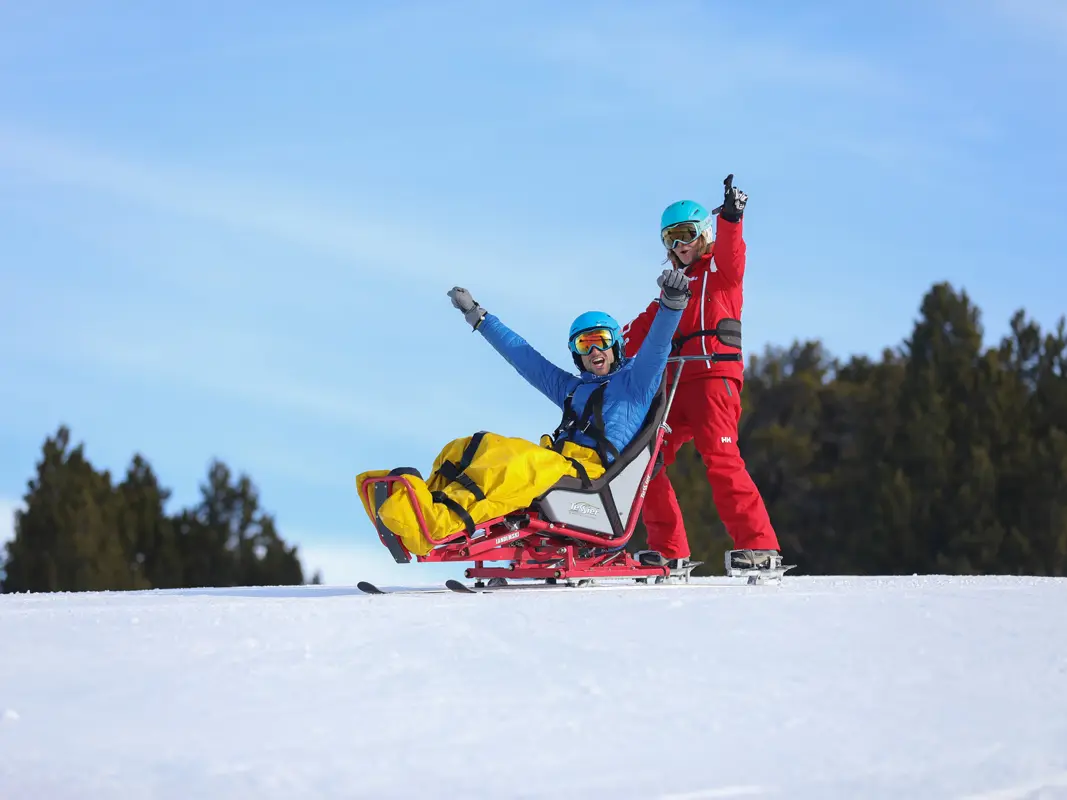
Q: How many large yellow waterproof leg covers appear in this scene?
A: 1